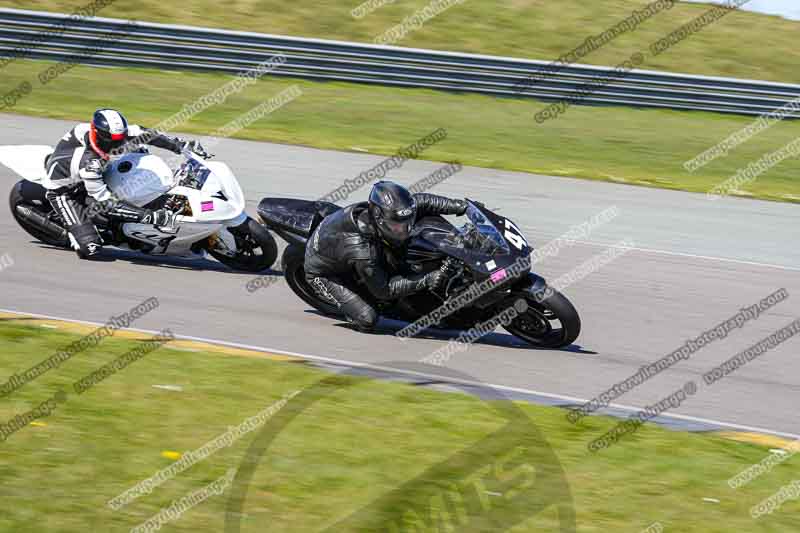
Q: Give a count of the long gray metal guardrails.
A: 1